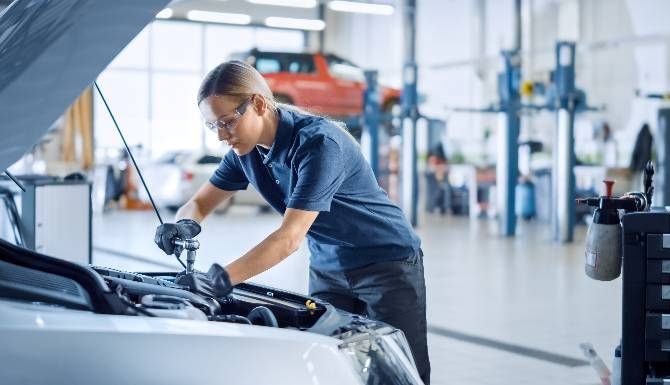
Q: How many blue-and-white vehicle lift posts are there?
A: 4